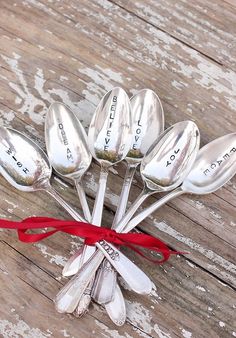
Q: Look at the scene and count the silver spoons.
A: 6